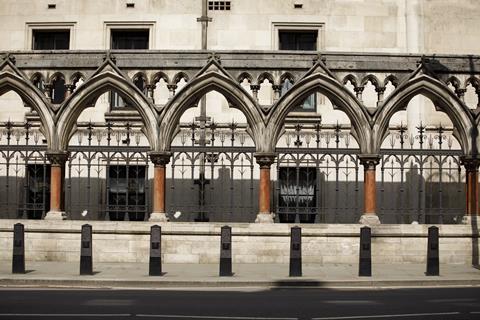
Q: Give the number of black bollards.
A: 7